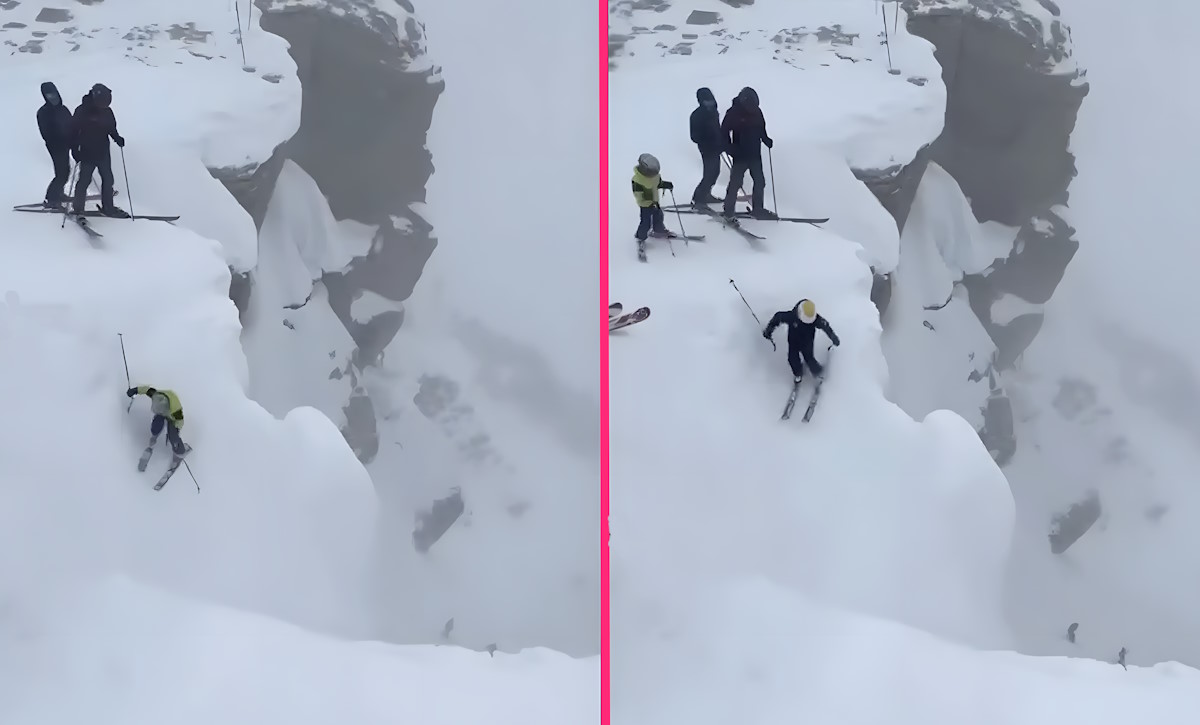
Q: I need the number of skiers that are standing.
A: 5